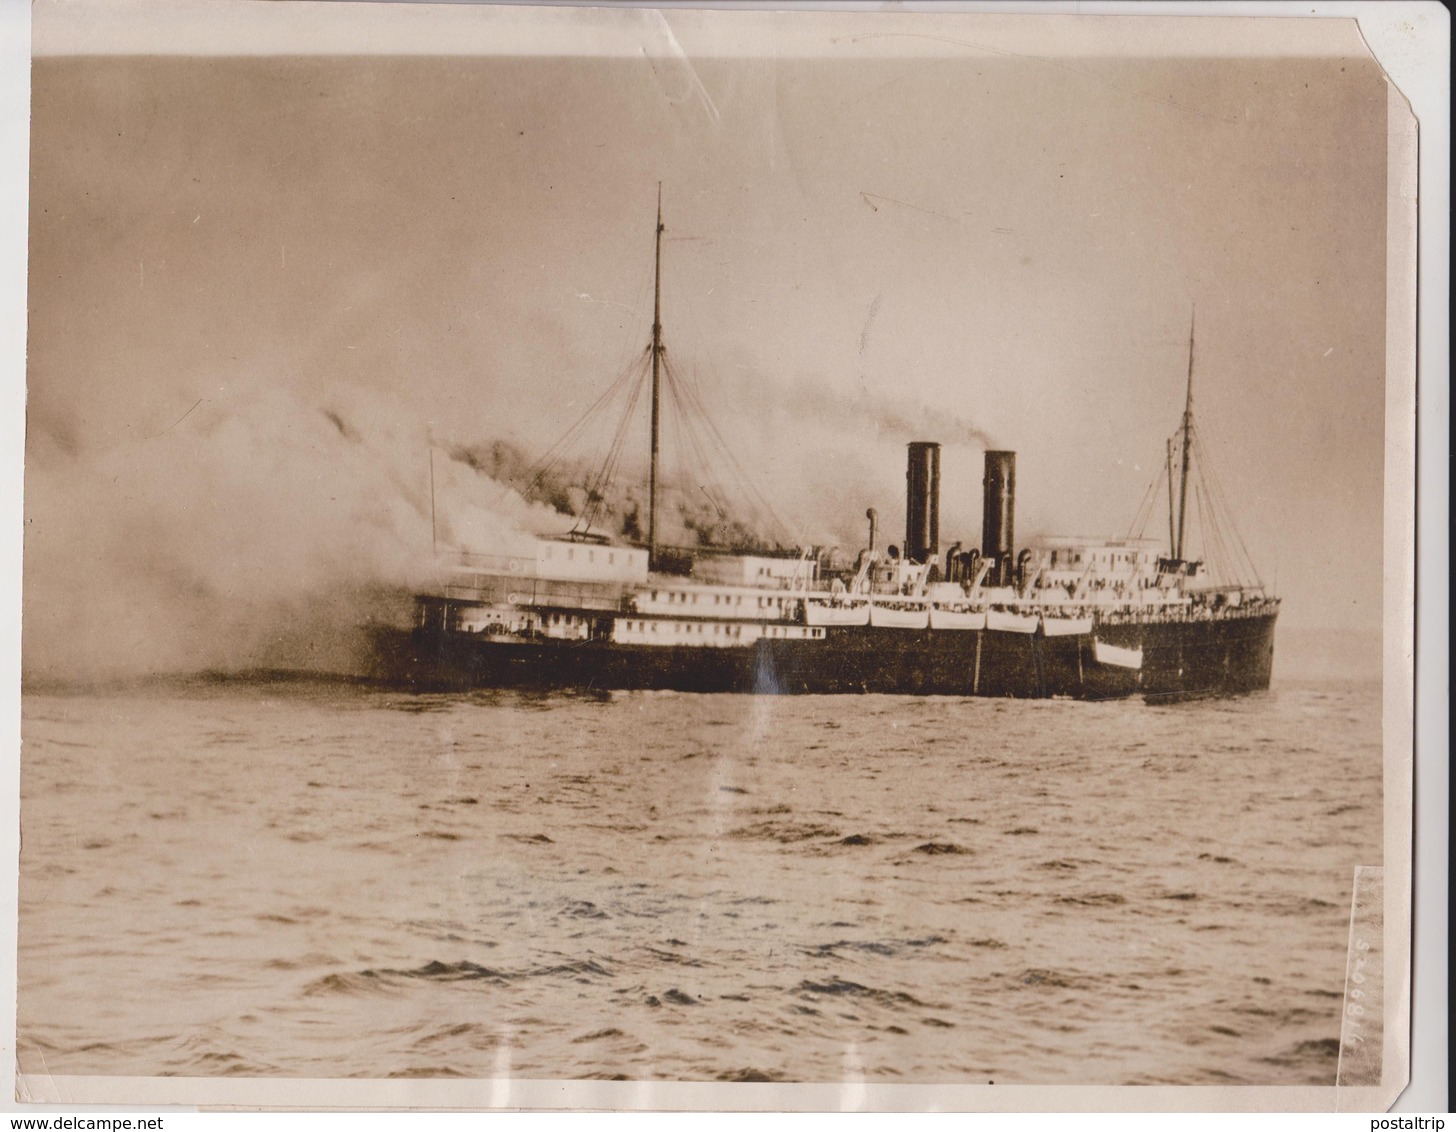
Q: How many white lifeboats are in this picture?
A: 6